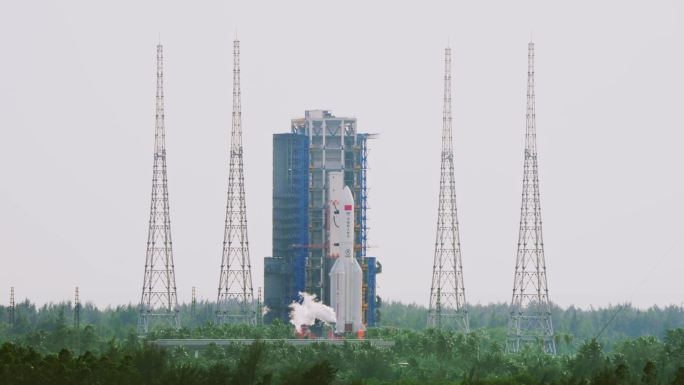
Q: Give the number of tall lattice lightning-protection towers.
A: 4